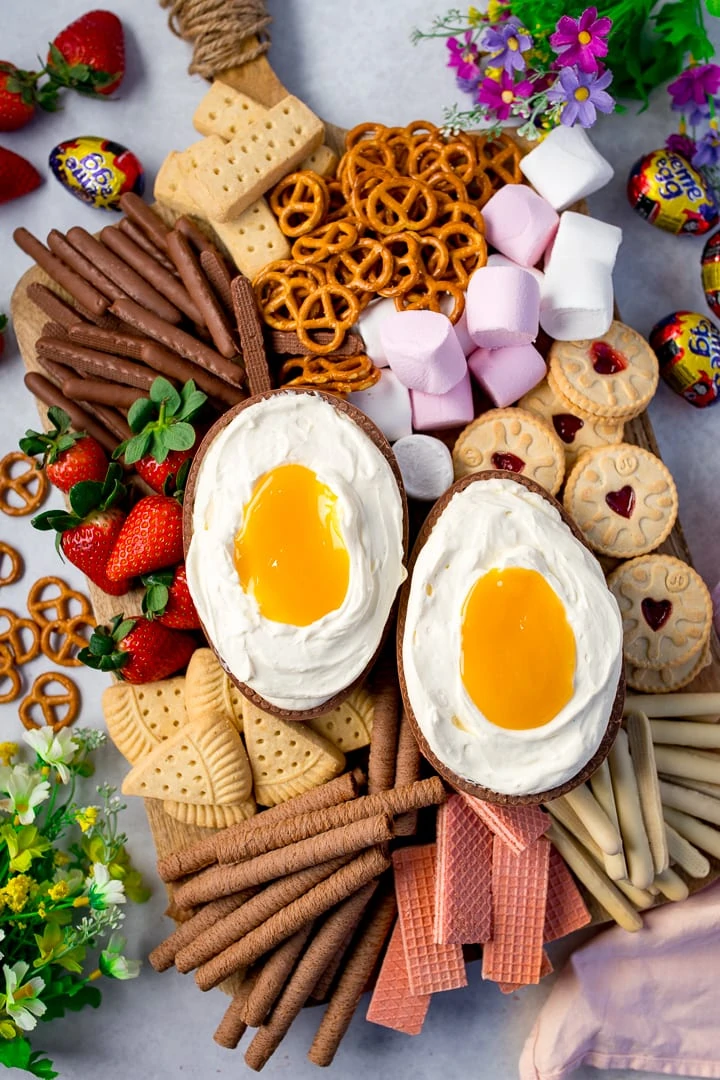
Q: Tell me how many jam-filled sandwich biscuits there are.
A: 6